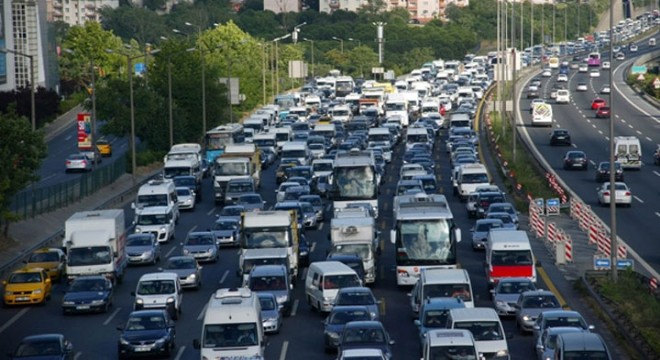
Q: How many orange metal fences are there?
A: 0